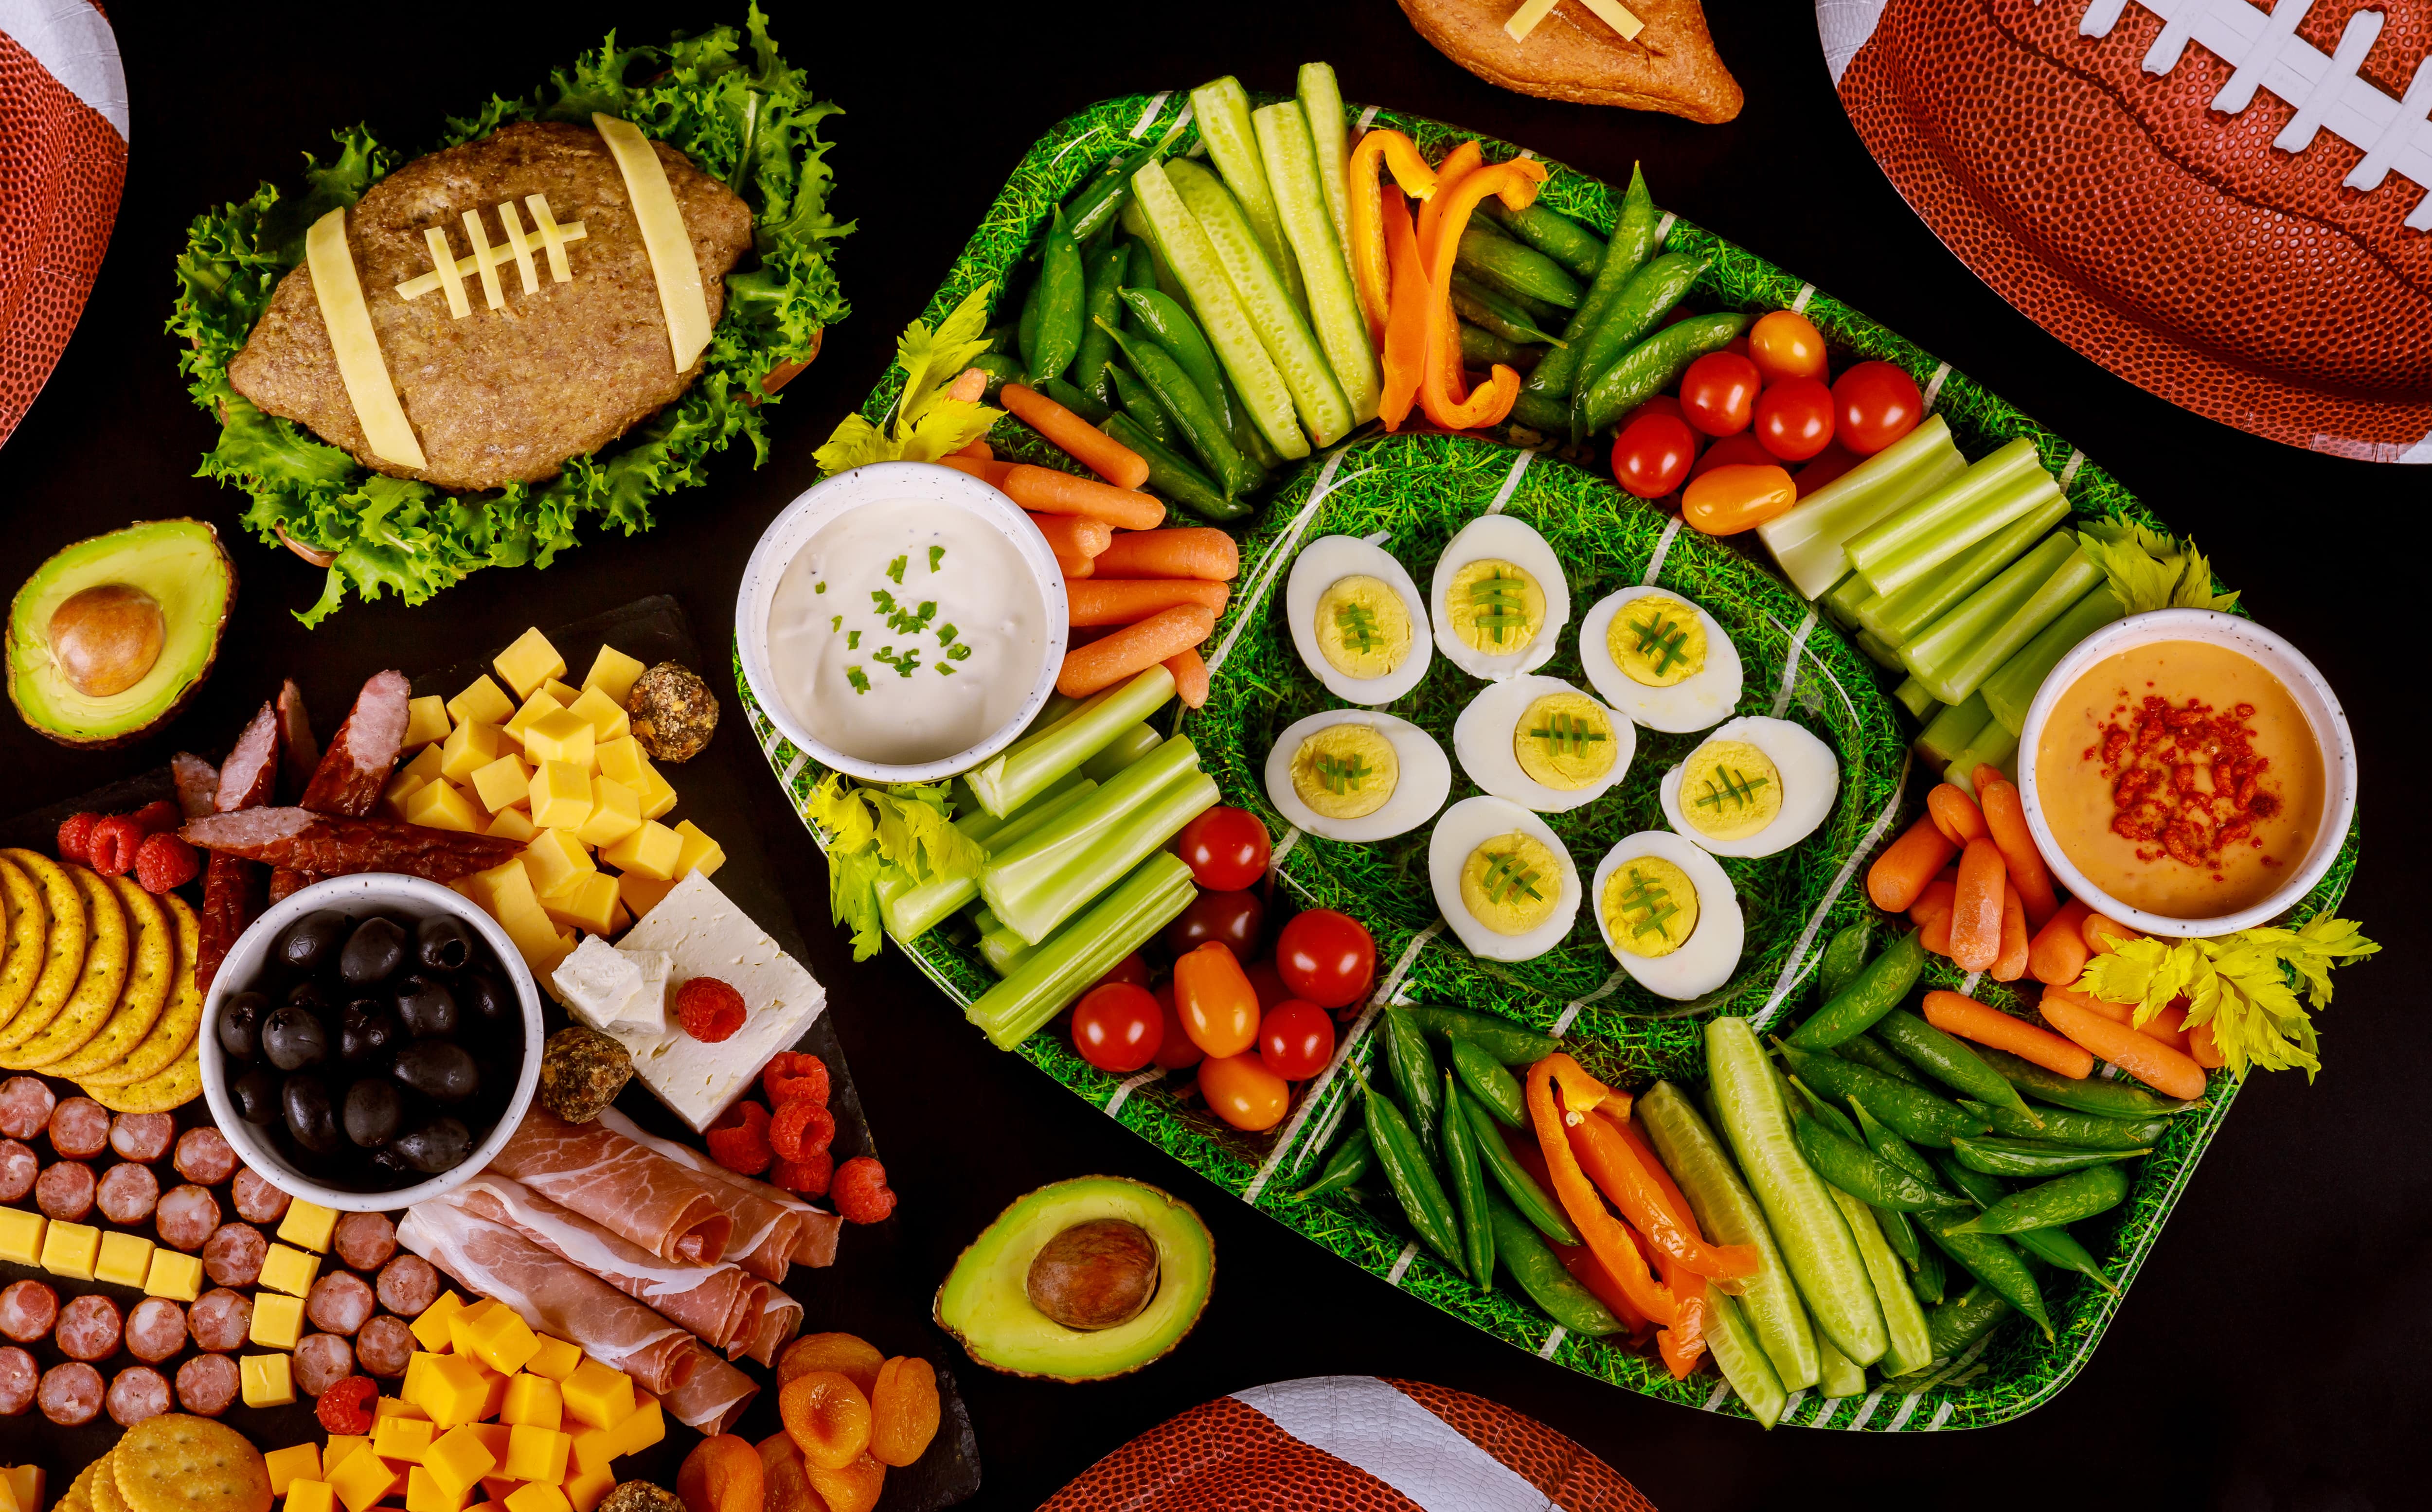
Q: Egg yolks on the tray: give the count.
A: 8